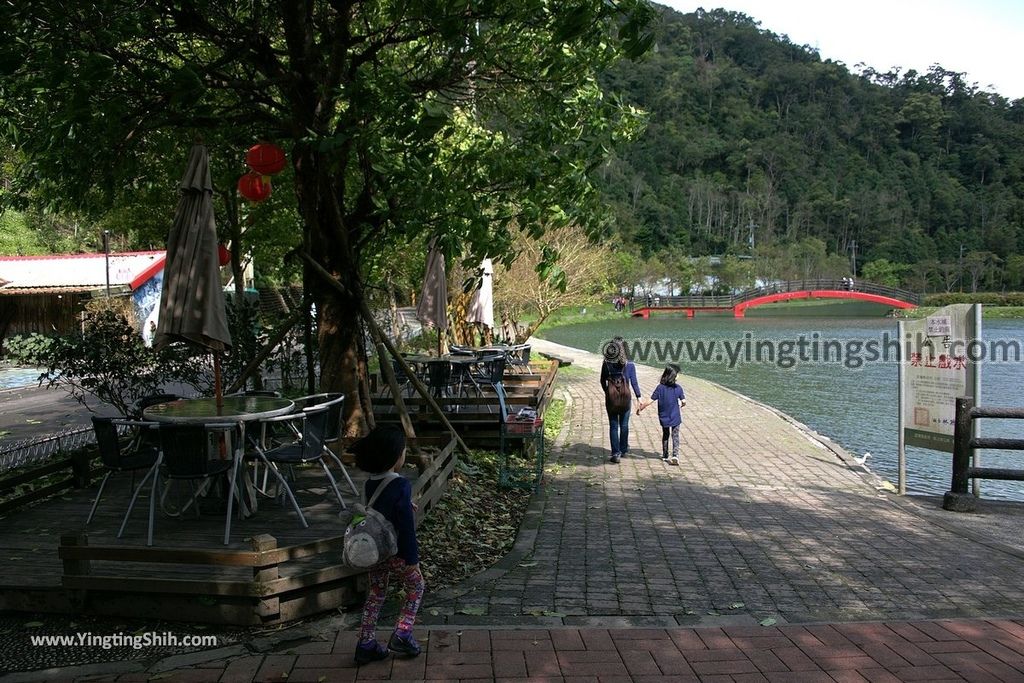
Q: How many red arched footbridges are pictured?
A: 1